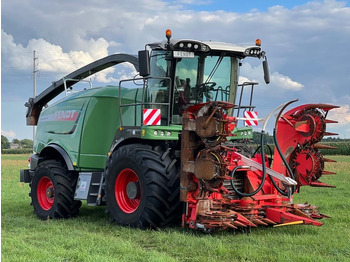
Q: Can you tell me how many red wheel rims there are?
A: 2